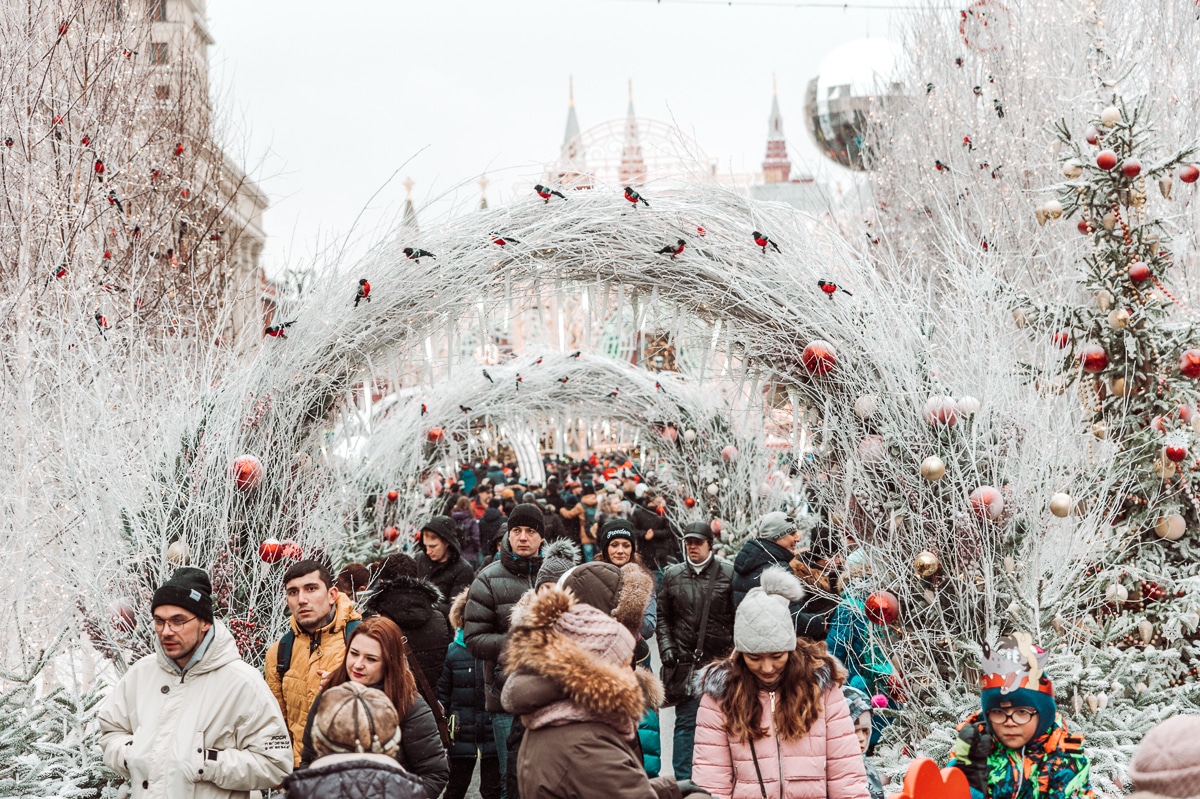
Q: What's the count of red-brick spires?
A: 3